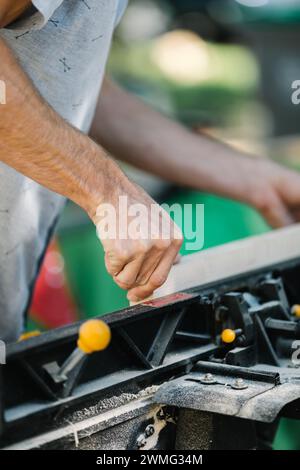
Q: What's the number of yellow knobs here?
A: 3